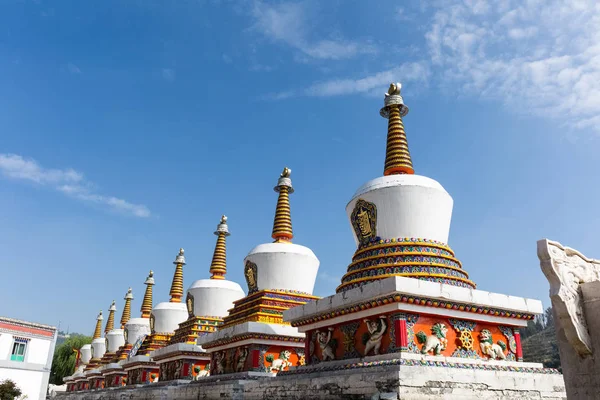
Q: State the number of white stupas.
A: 8